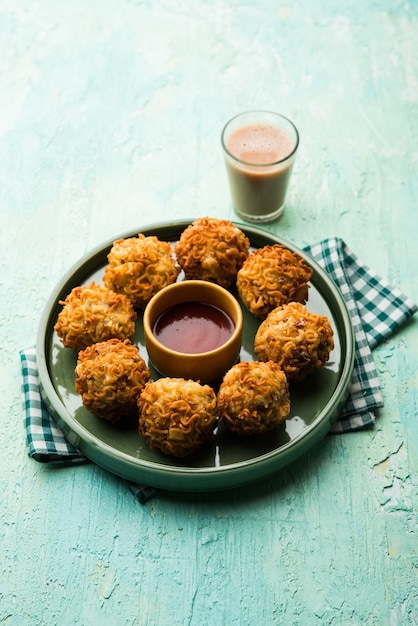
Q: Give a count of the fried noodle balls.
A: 8